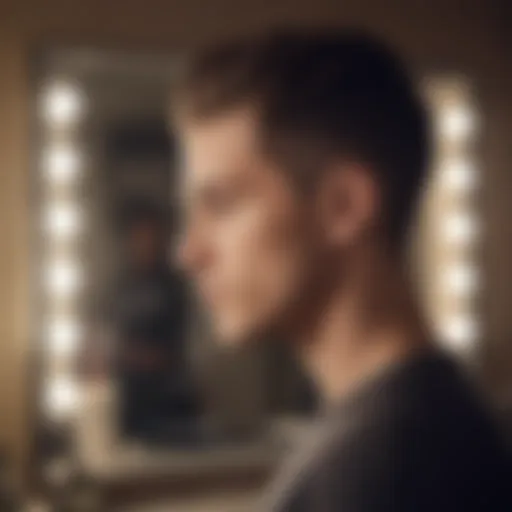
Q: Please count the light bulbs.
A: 11